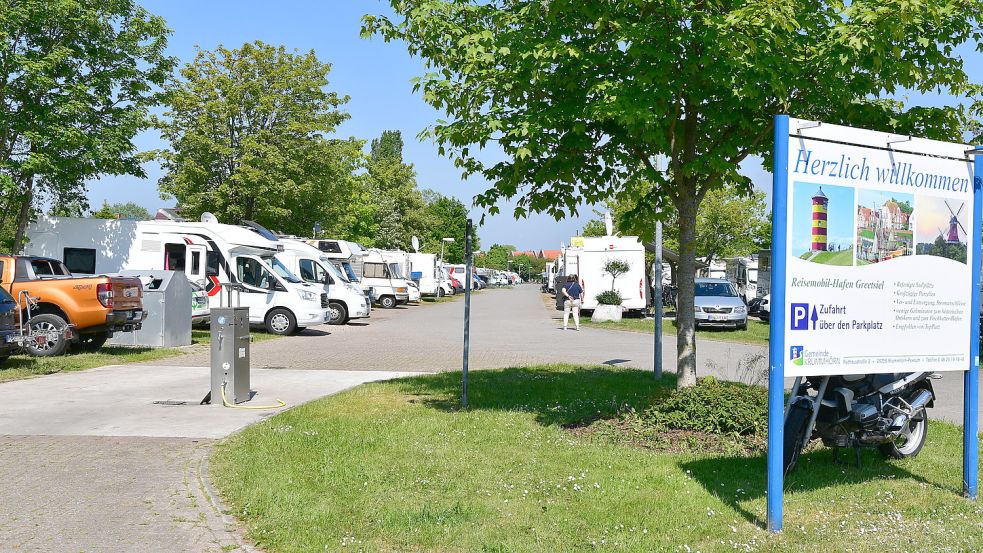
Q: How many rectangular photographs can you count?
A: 3